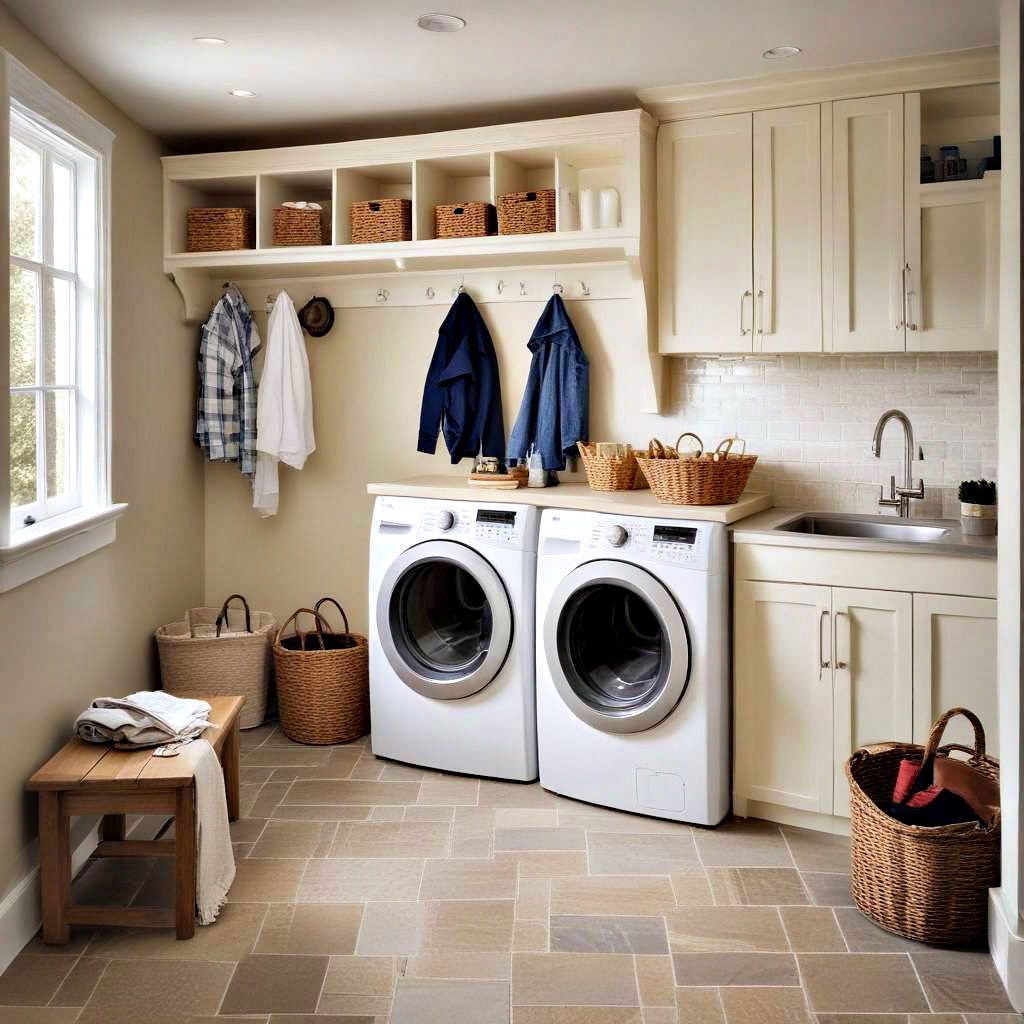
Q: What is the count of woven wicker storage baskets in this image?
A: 10